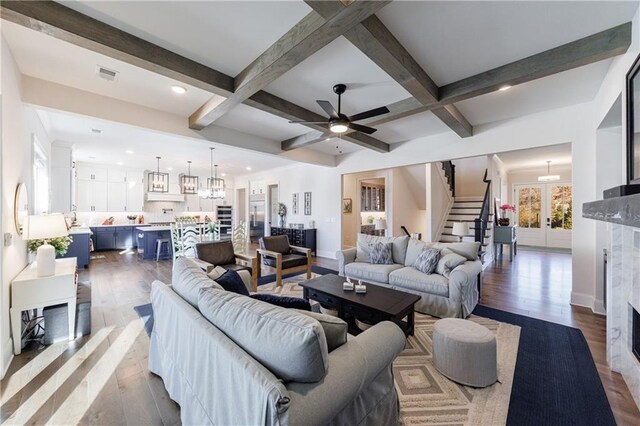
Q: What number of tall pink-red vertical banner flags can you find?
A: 0